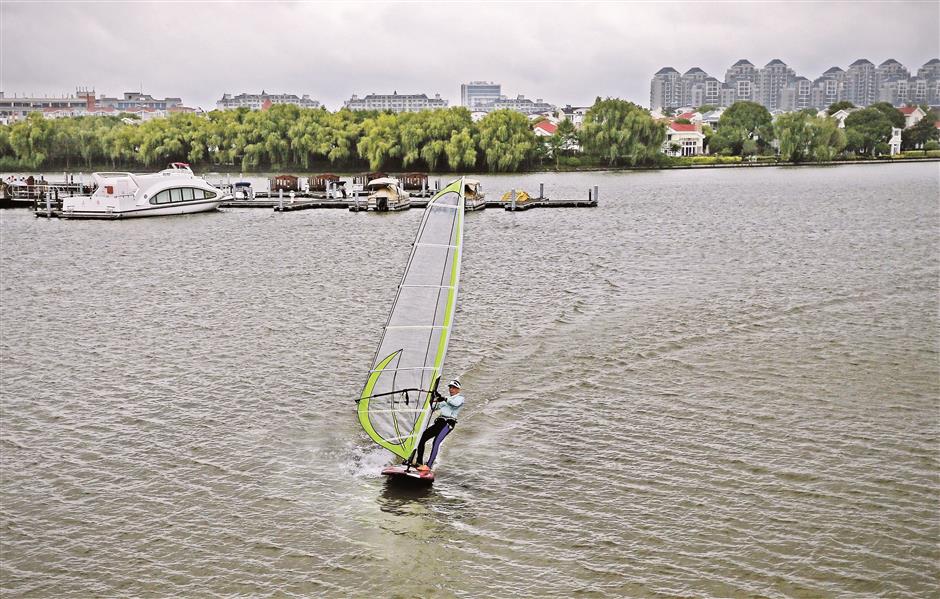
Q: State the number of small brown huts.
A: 4